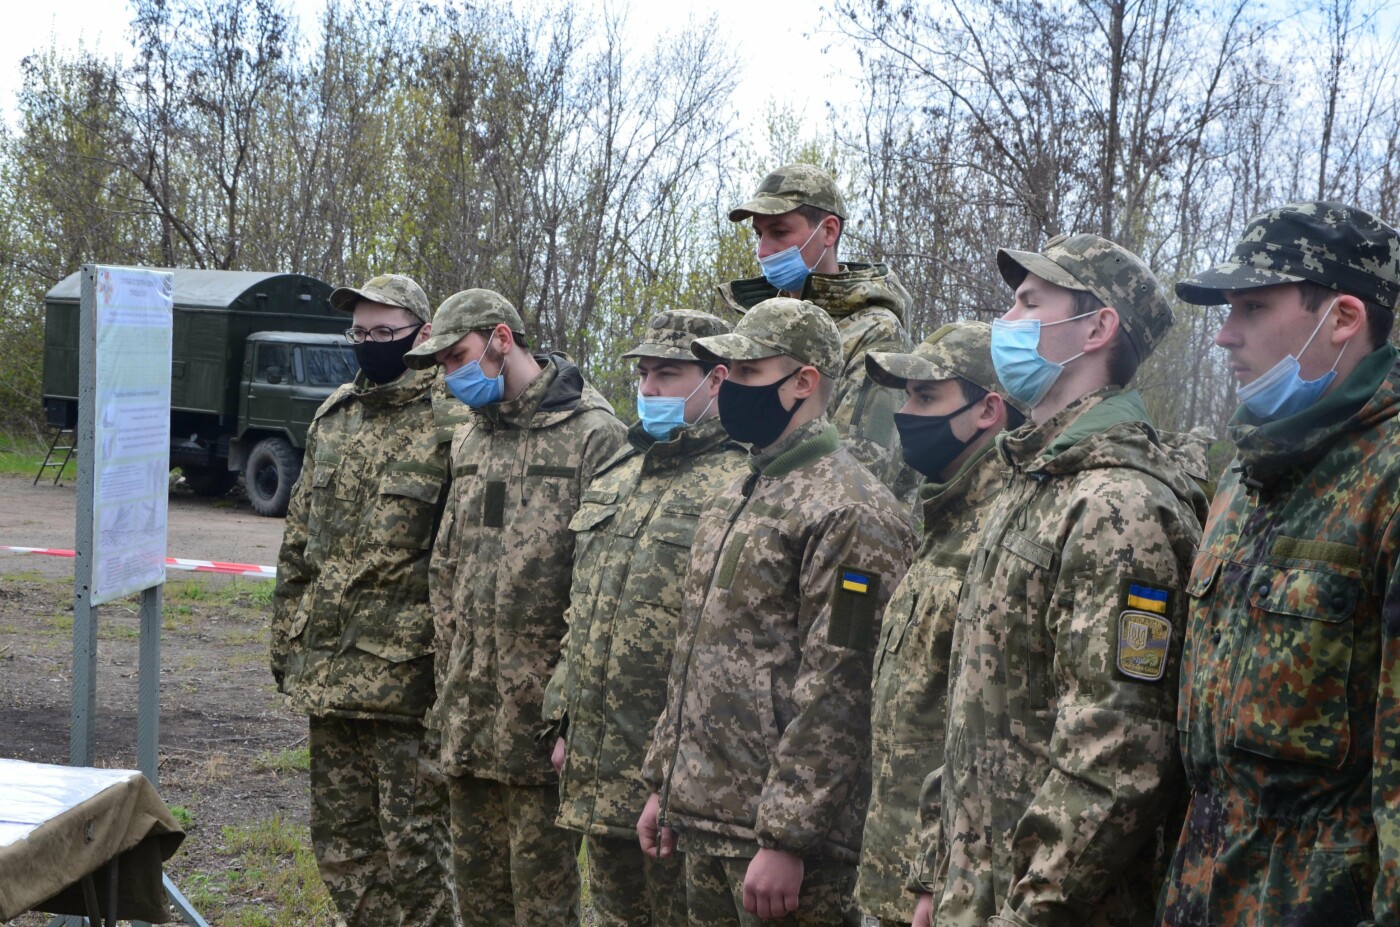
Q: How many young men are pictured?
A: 8